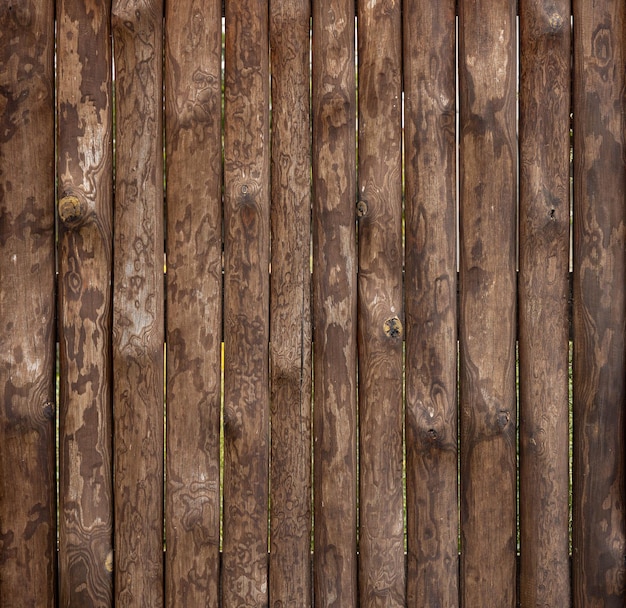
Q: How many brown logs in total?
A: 12